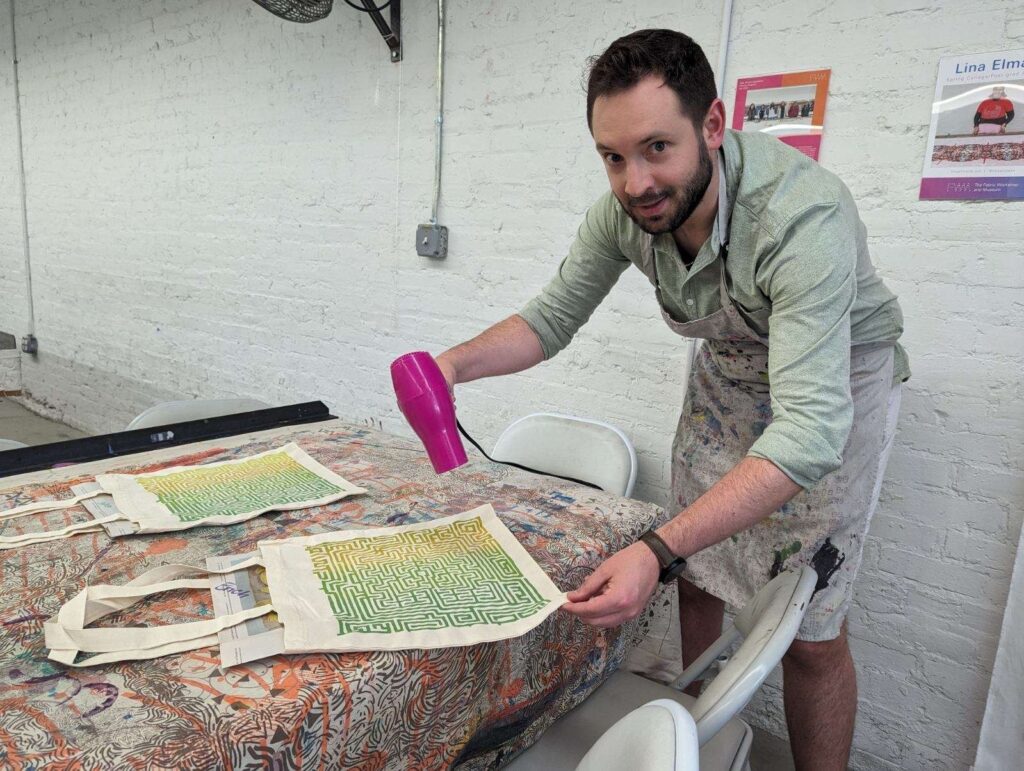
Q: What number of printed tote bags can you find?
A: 2